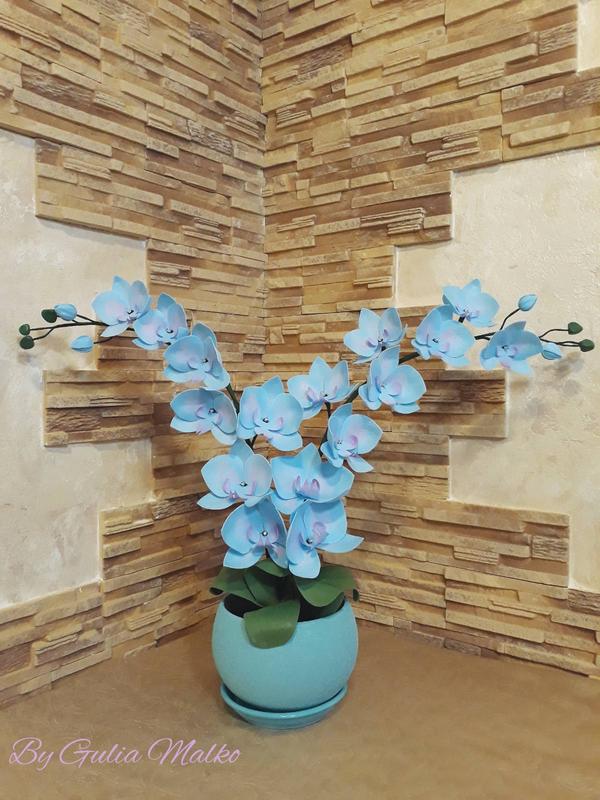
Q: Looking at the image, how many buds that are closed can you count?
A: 9